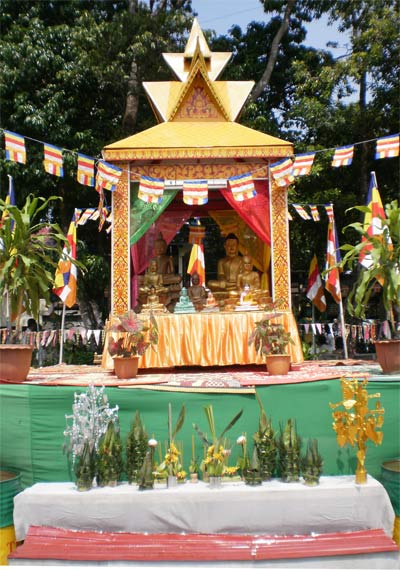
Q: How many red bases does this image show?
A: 4